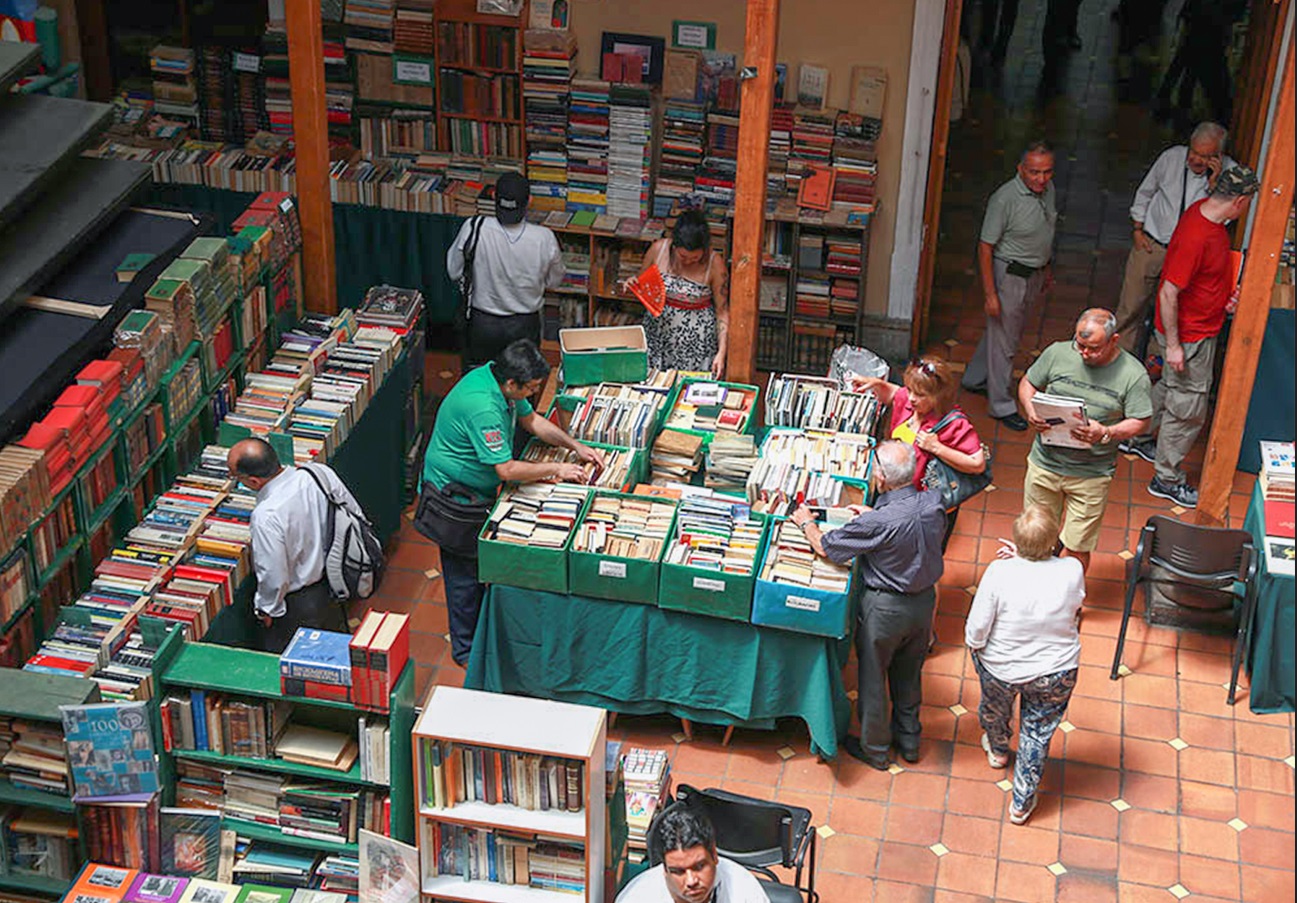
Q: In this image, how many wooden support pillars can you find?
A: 3